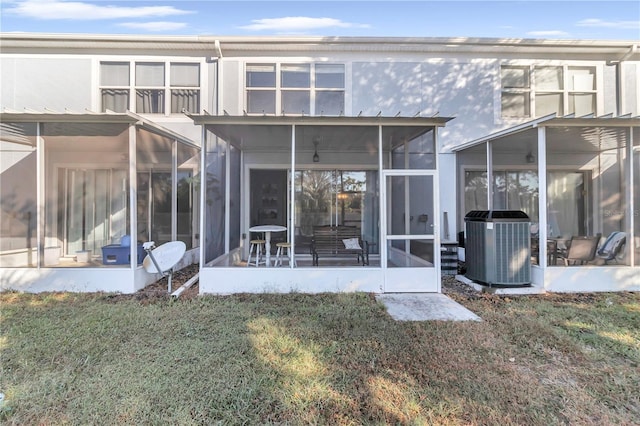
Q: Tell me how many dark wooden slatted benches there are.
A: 1